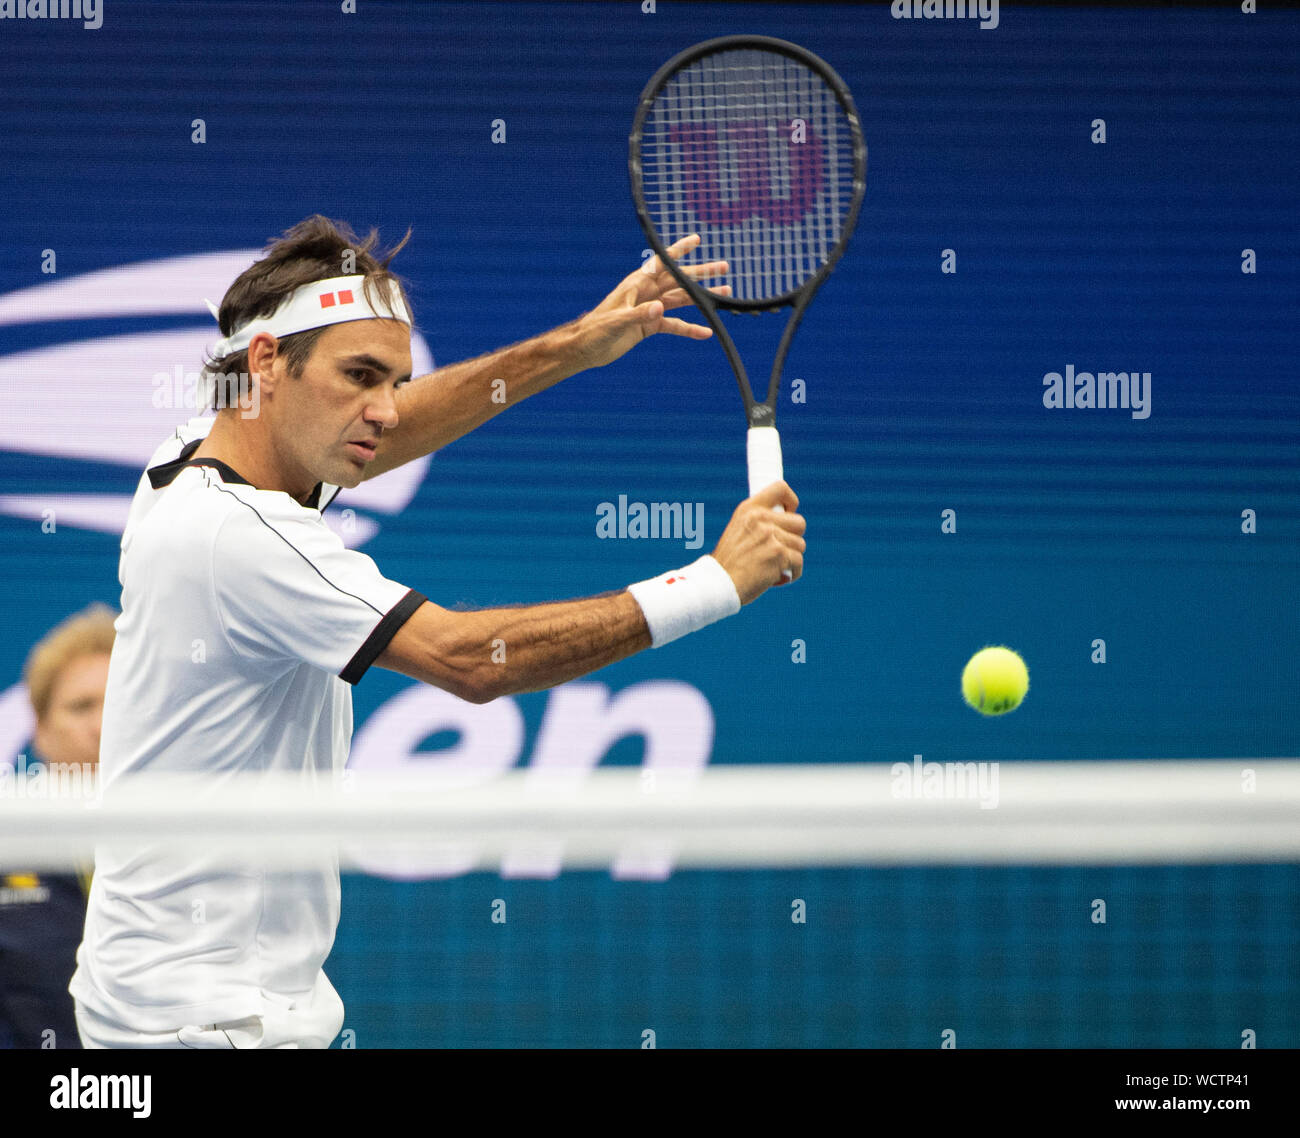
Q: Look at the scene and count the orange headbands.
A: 0